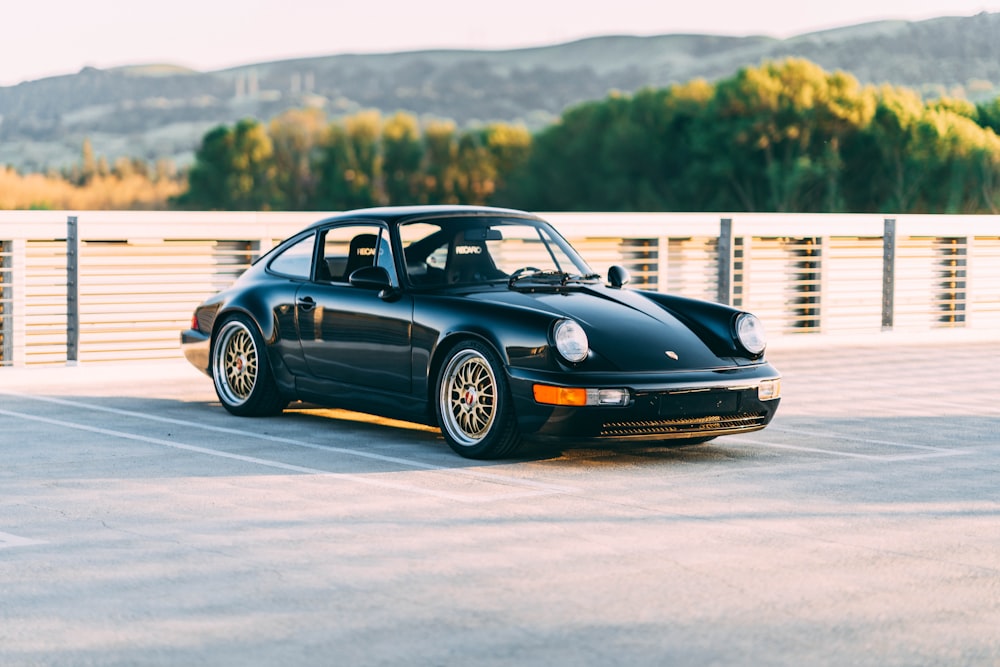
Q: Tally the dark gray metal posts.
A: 3